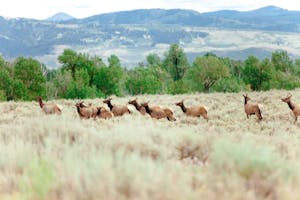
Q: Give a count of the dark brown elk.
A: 9